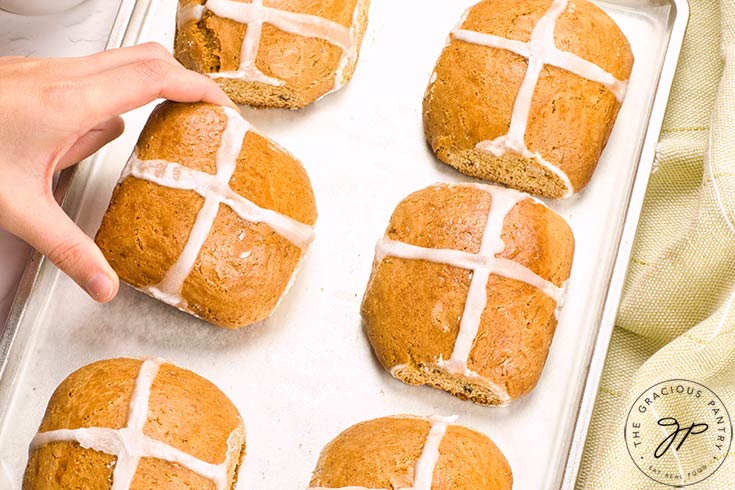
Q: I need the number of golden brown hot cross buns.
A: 6